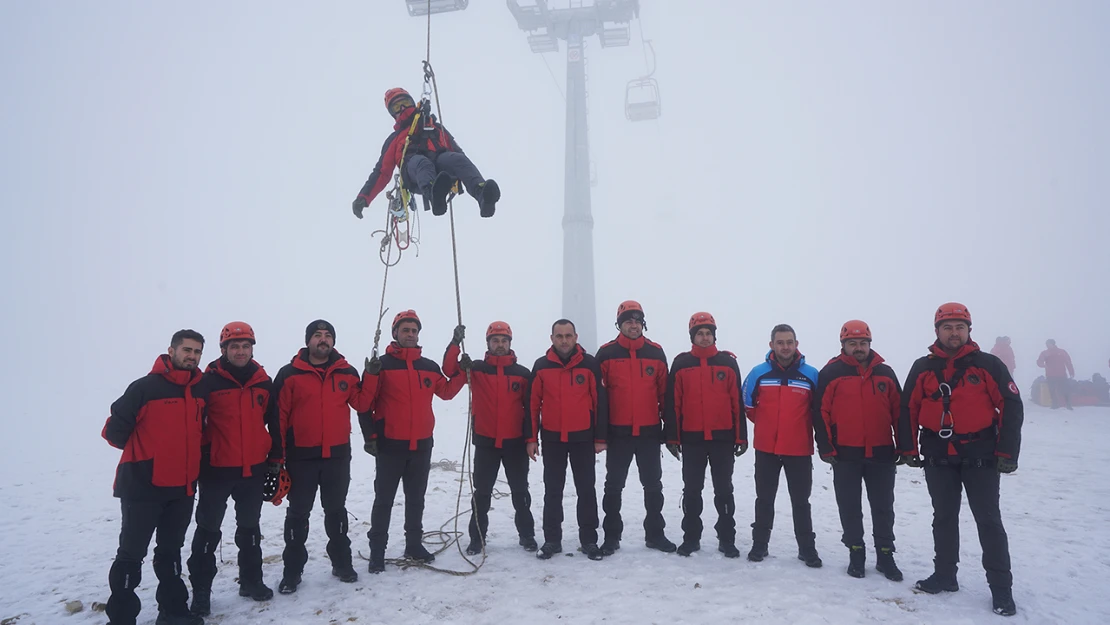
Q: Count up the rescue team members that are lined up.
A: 11